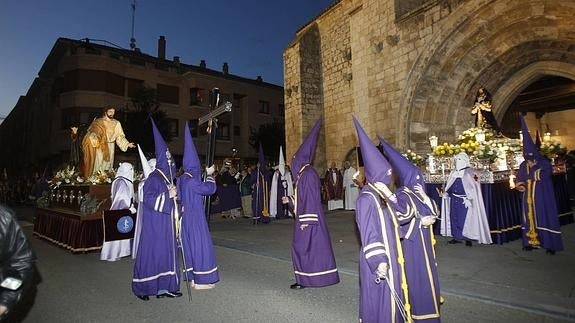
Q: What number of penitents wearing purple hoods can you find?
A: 7